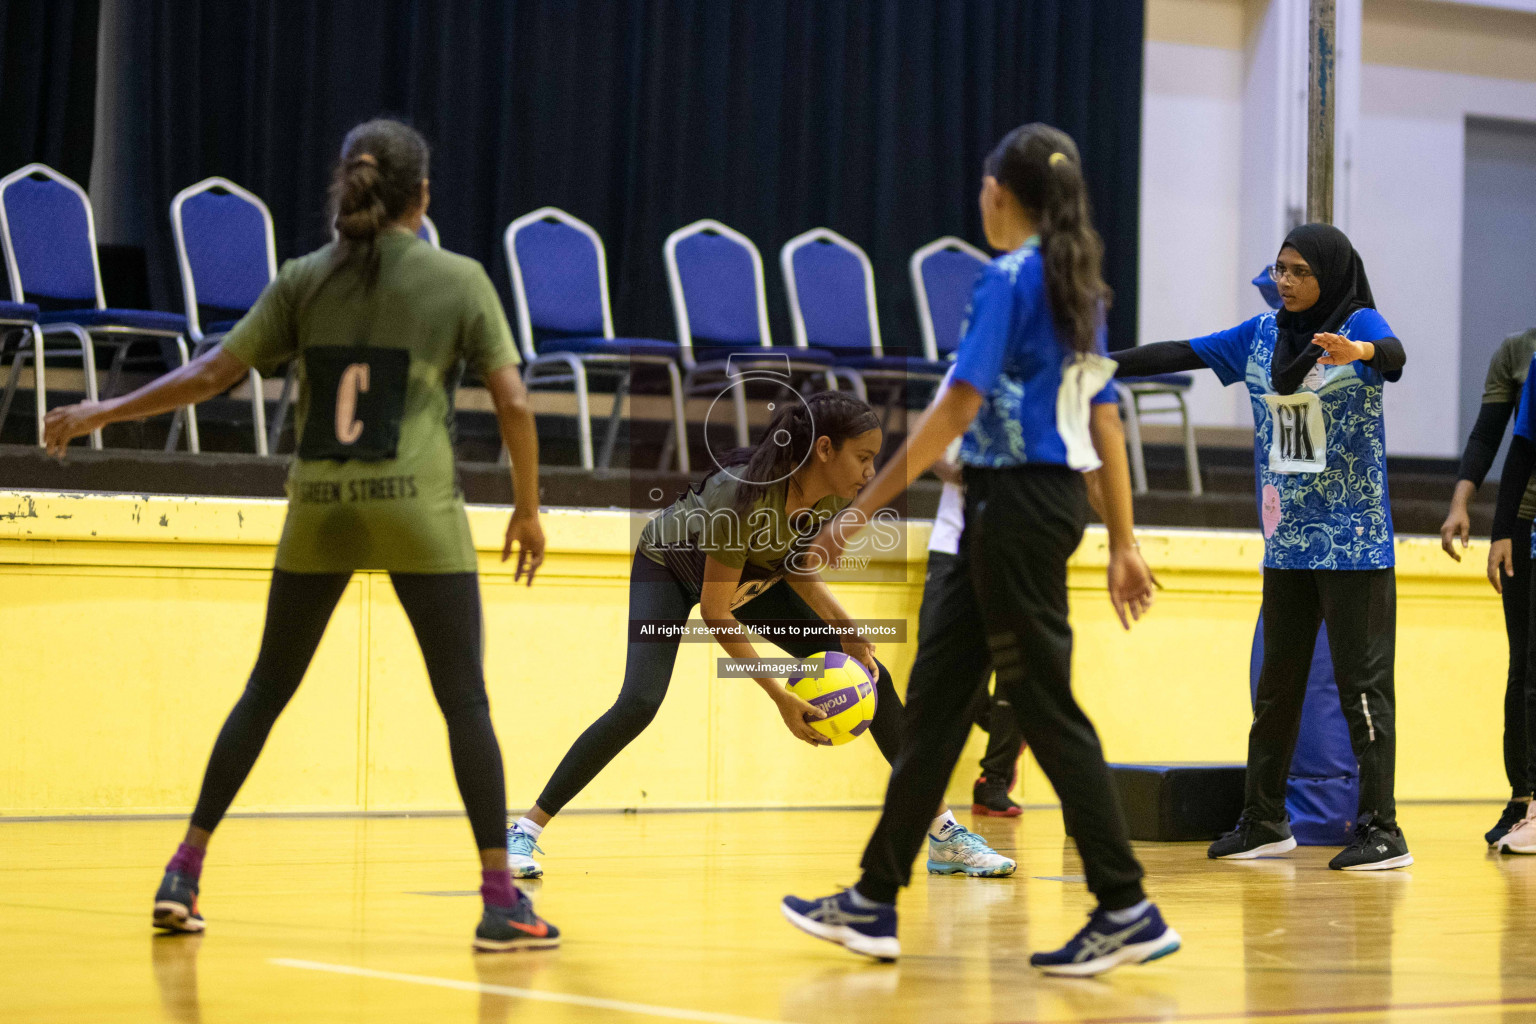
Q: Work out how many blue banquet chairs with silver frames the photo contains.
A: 9